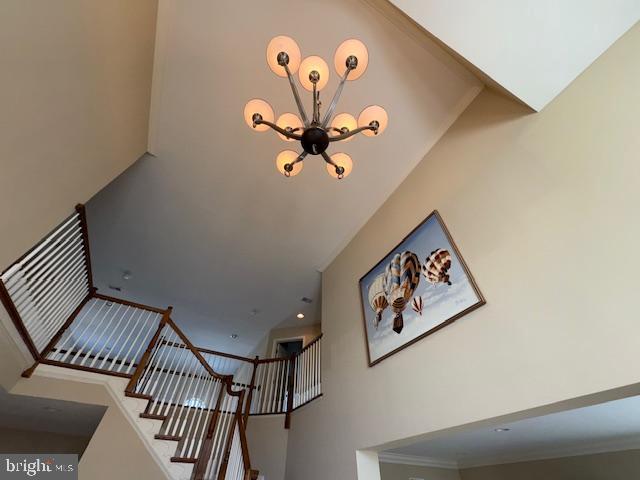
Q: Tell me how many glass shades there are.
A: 9